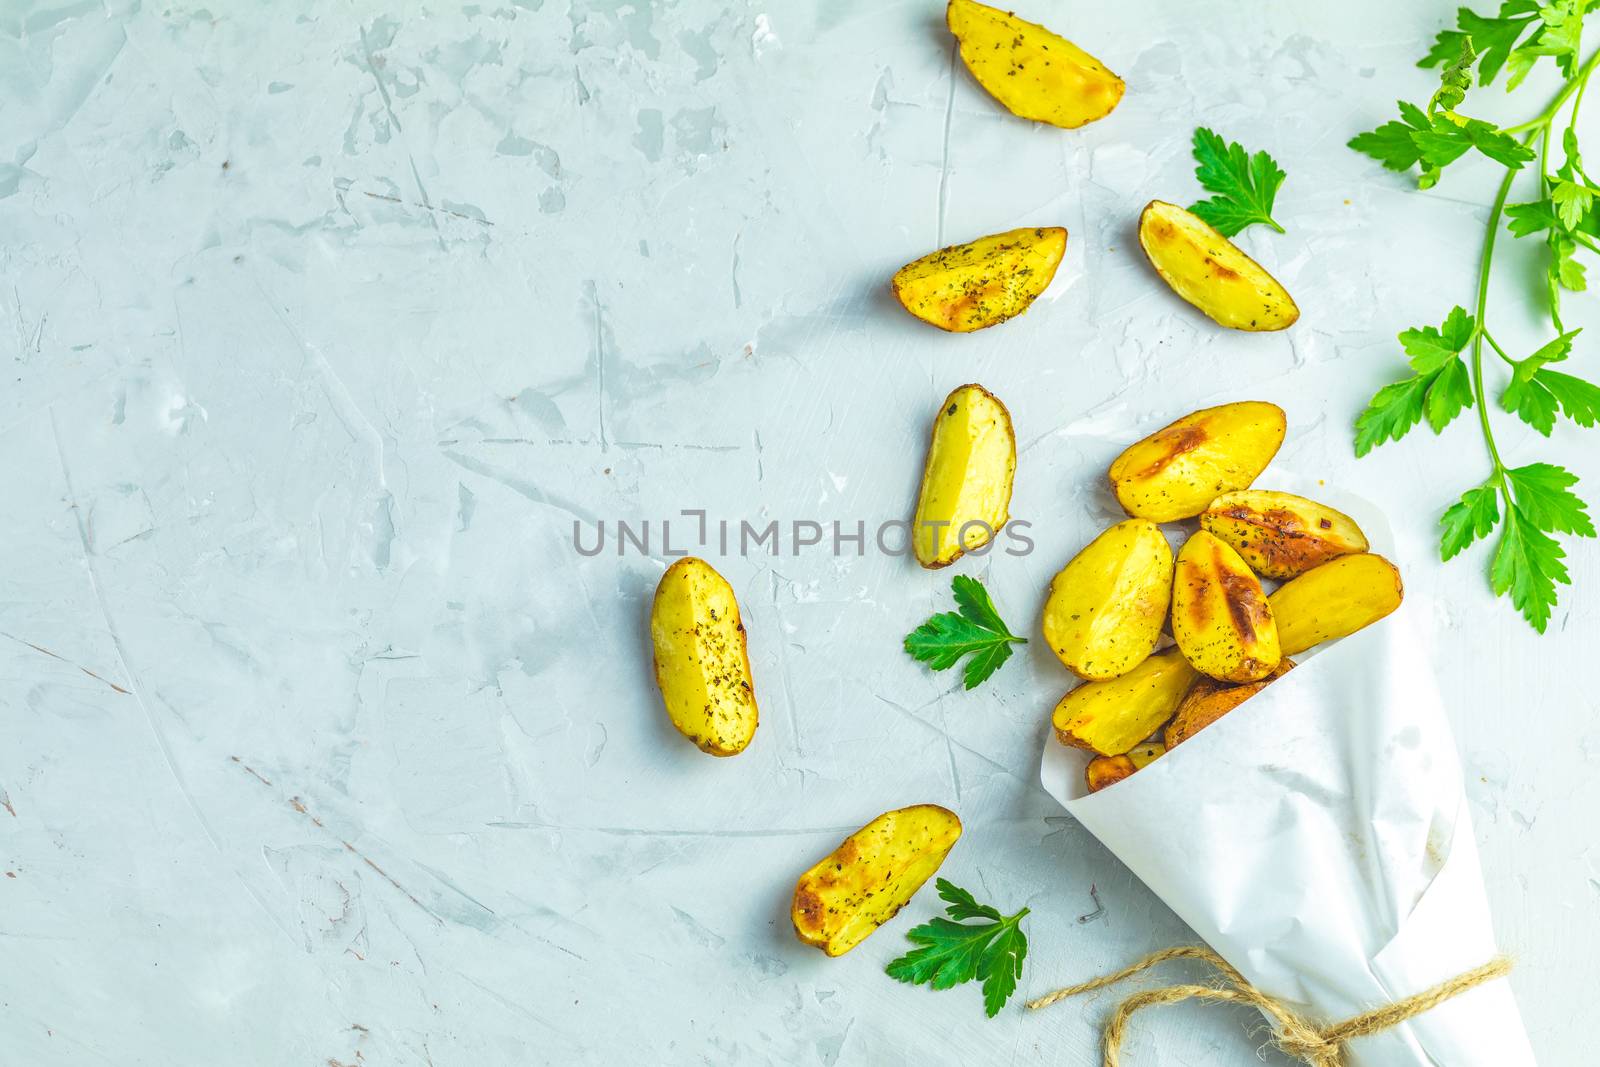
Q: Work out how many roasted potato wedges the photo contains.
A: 15